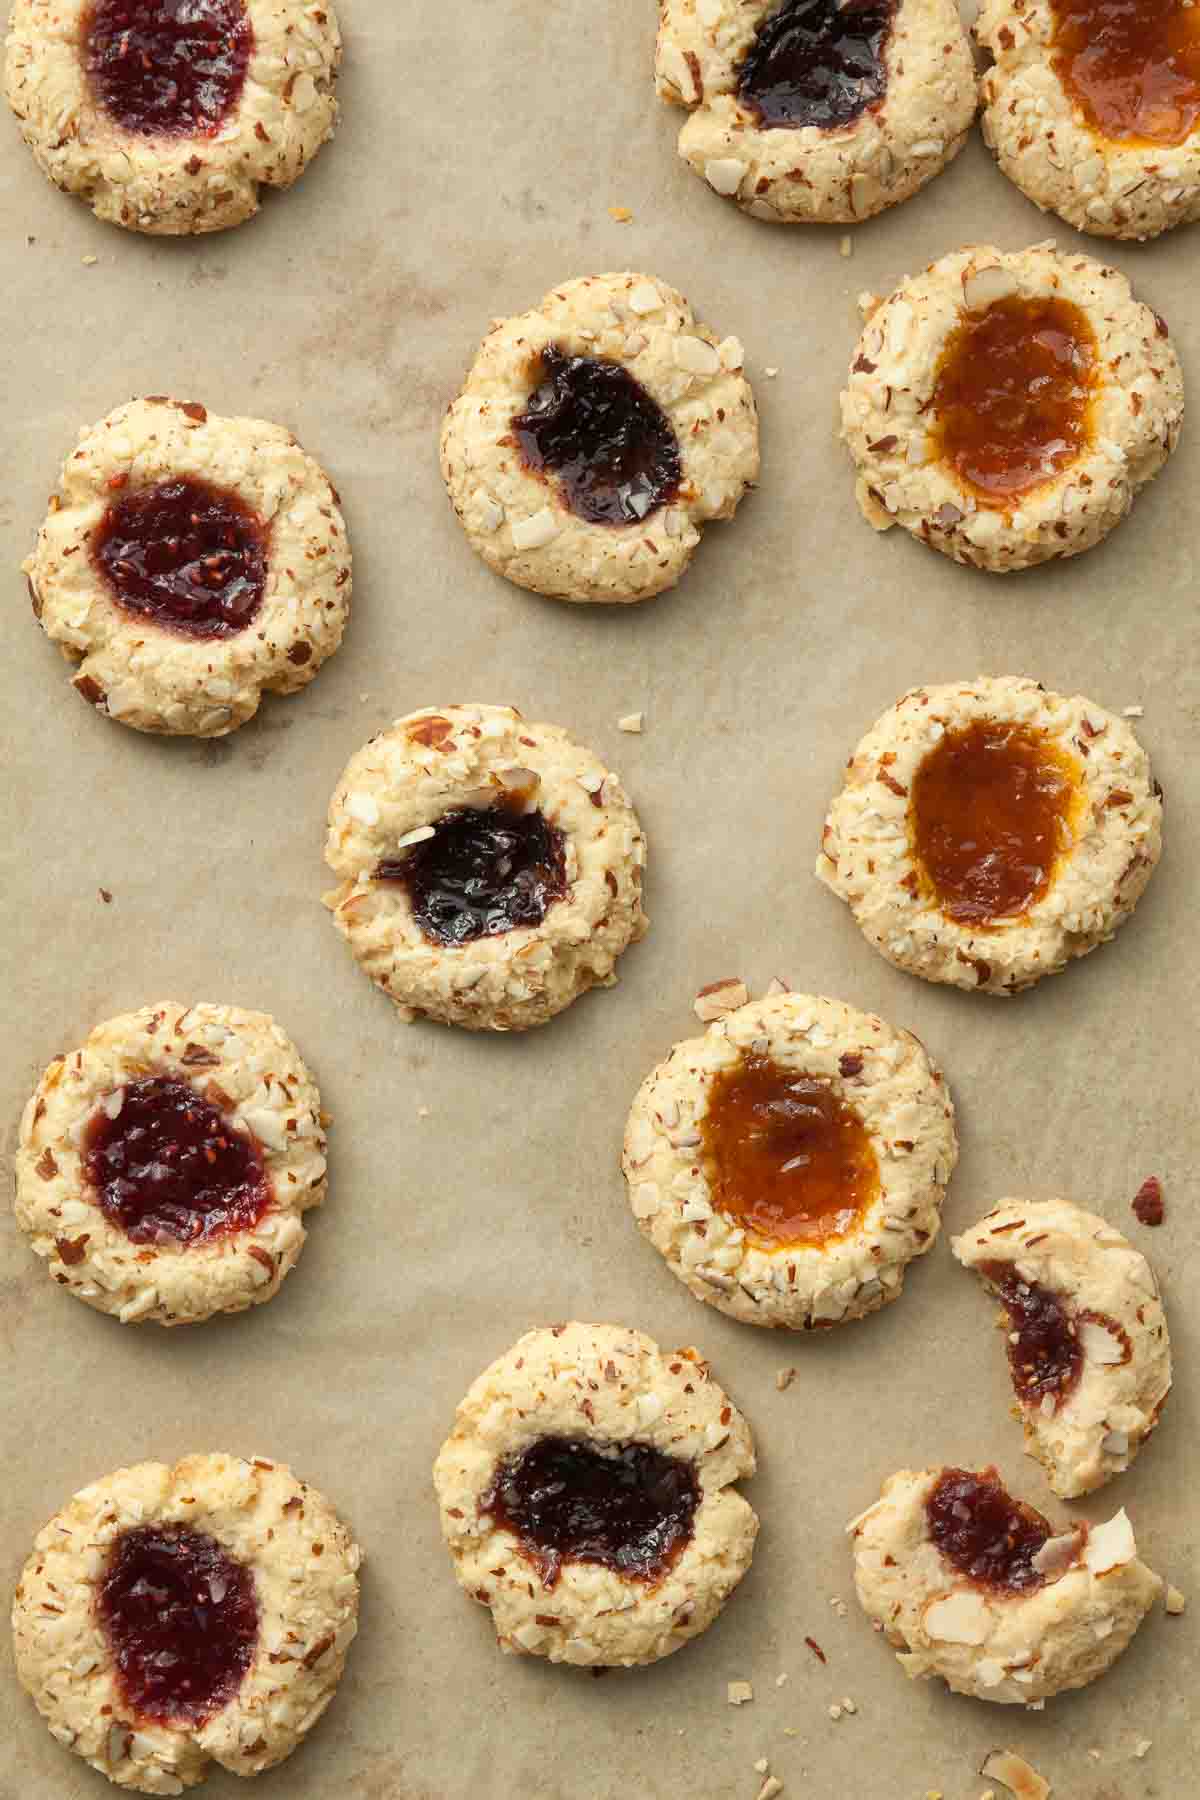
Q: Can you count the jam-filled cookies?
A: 13